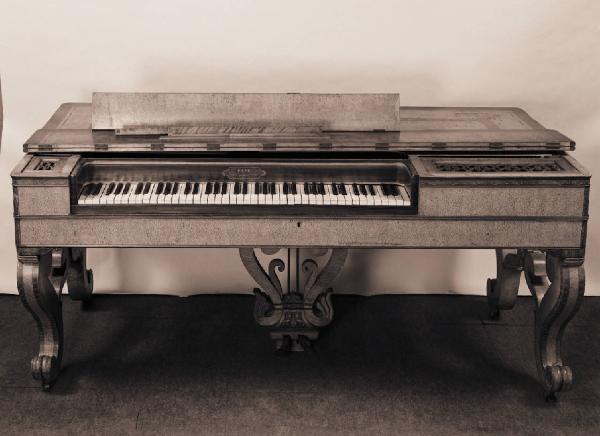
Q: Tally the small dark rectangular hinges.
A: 10